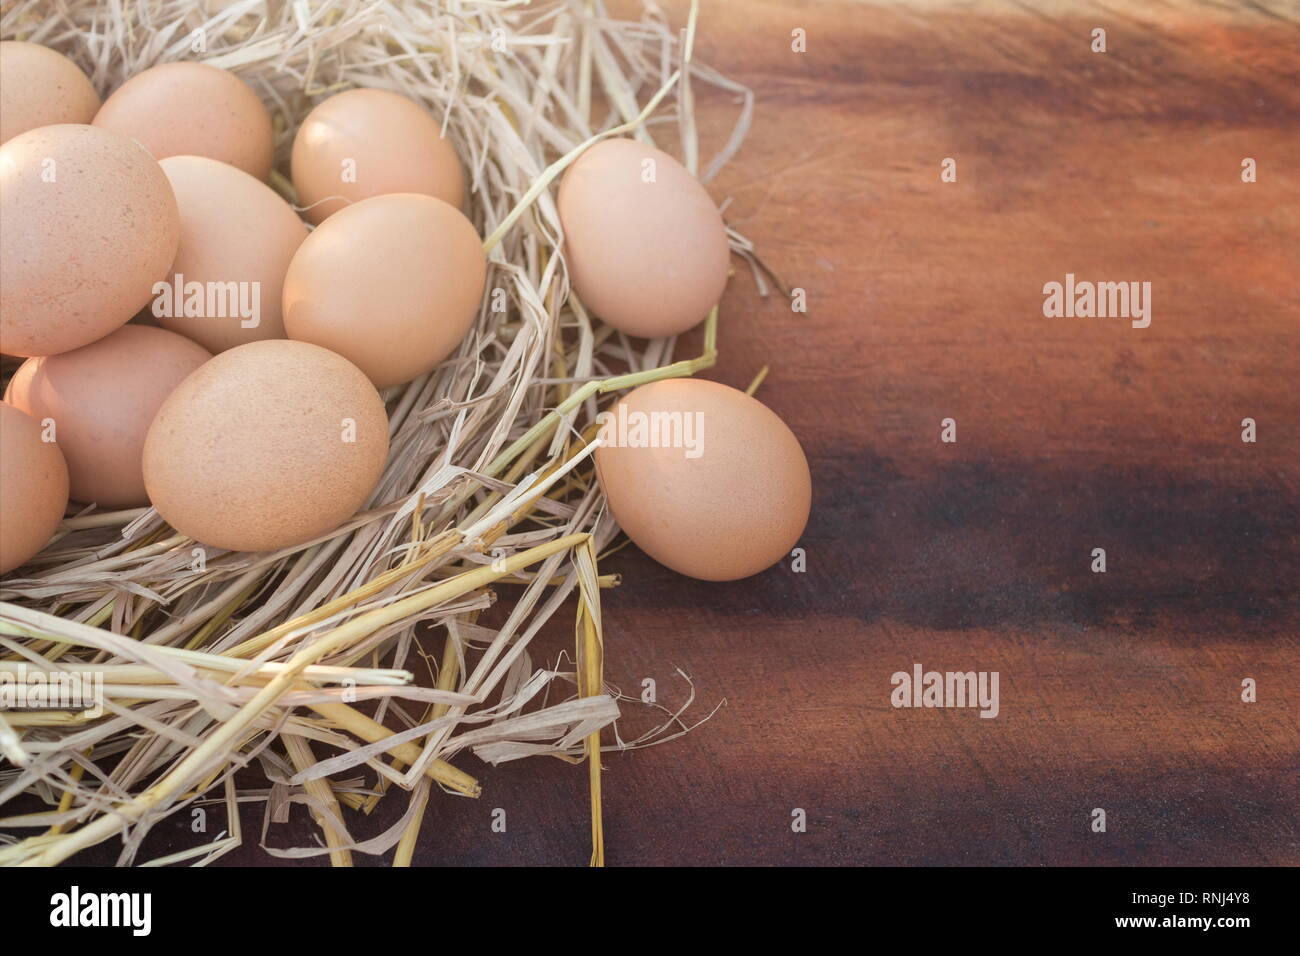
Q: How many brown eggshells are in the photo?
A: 11